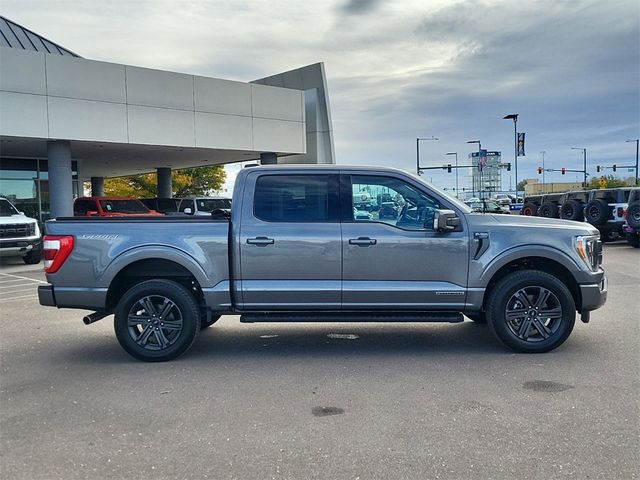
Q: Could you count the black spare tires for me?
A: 5